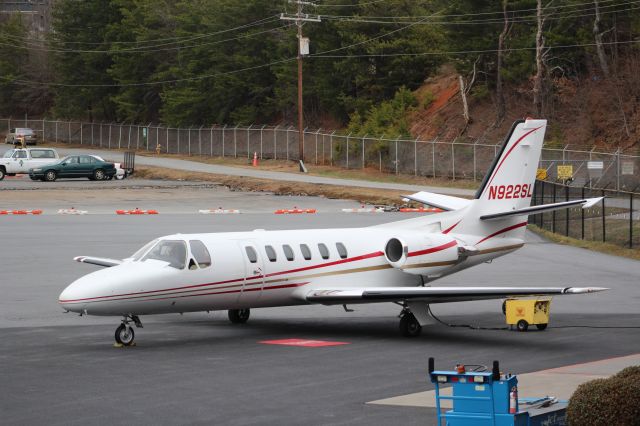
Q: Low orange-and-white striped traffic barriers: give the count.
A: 7